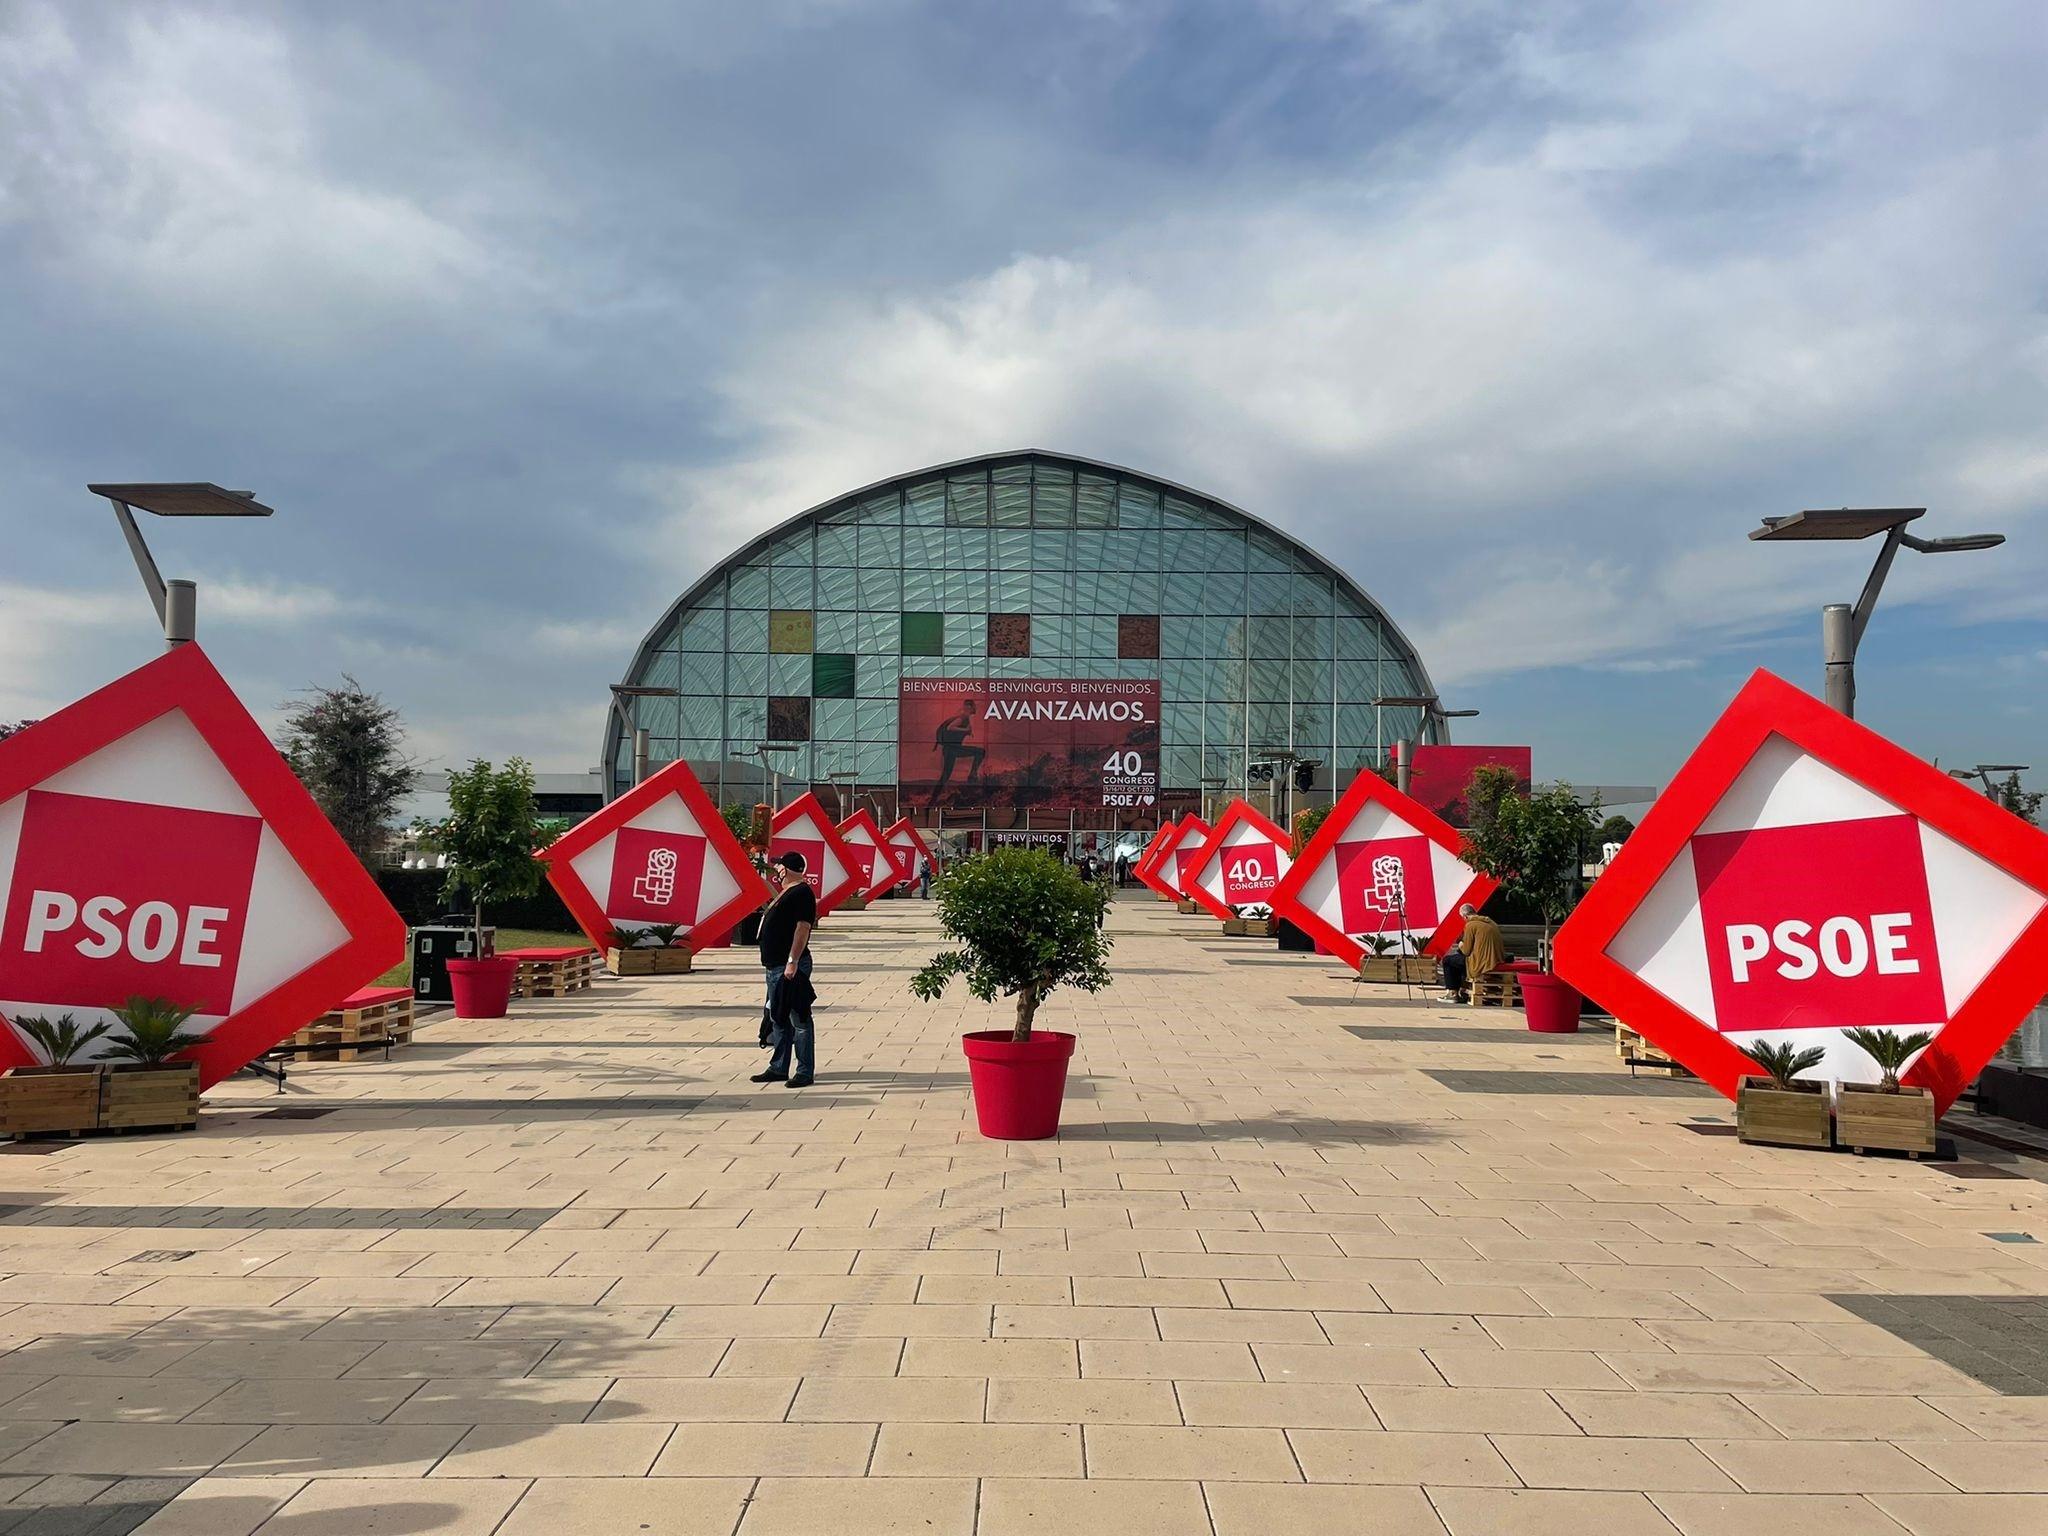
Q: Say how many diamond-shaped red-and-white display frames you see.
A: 10